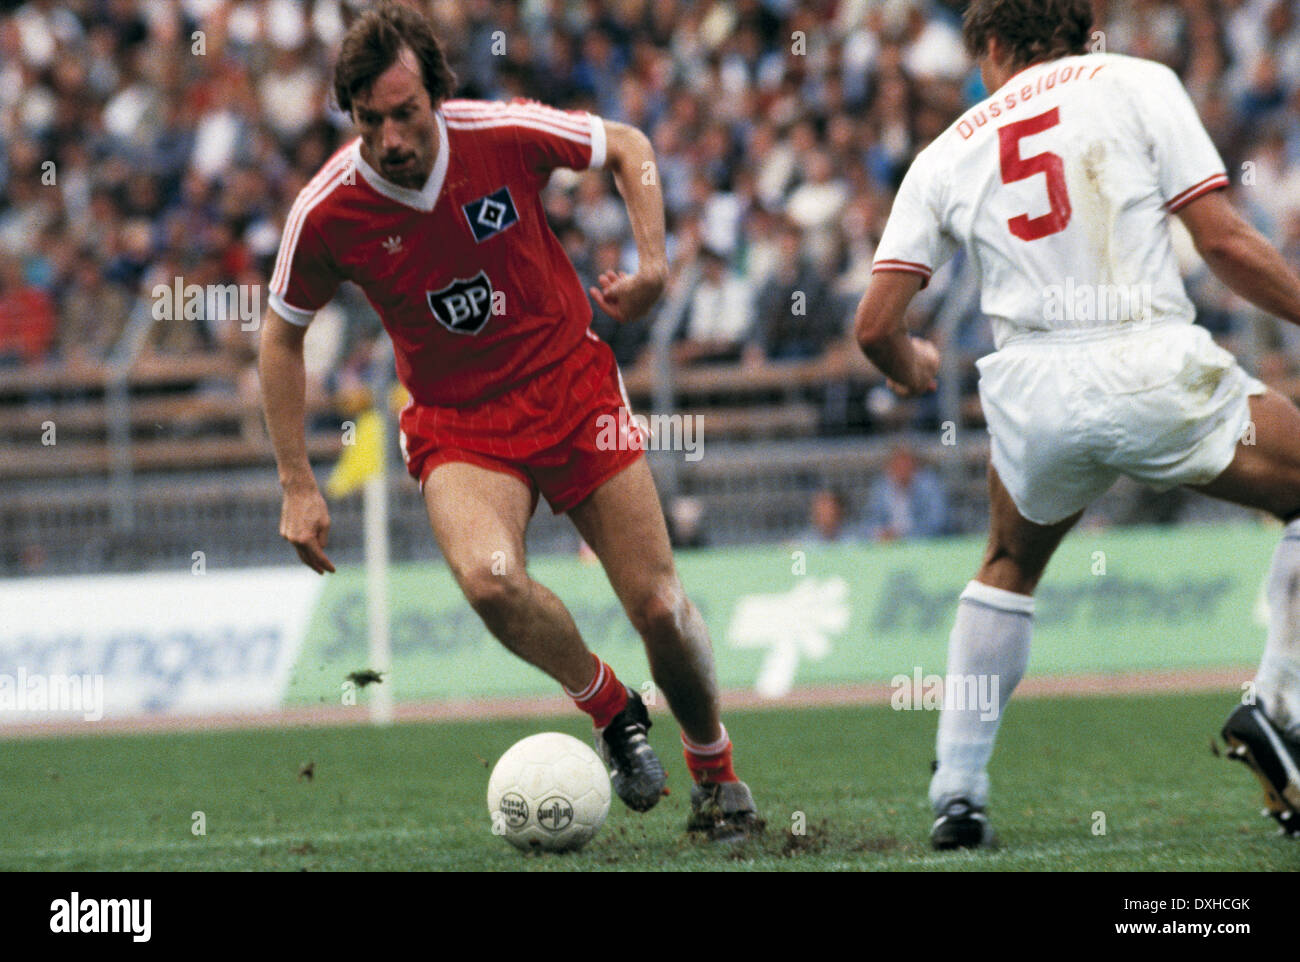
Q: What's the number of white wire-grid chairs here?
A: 0